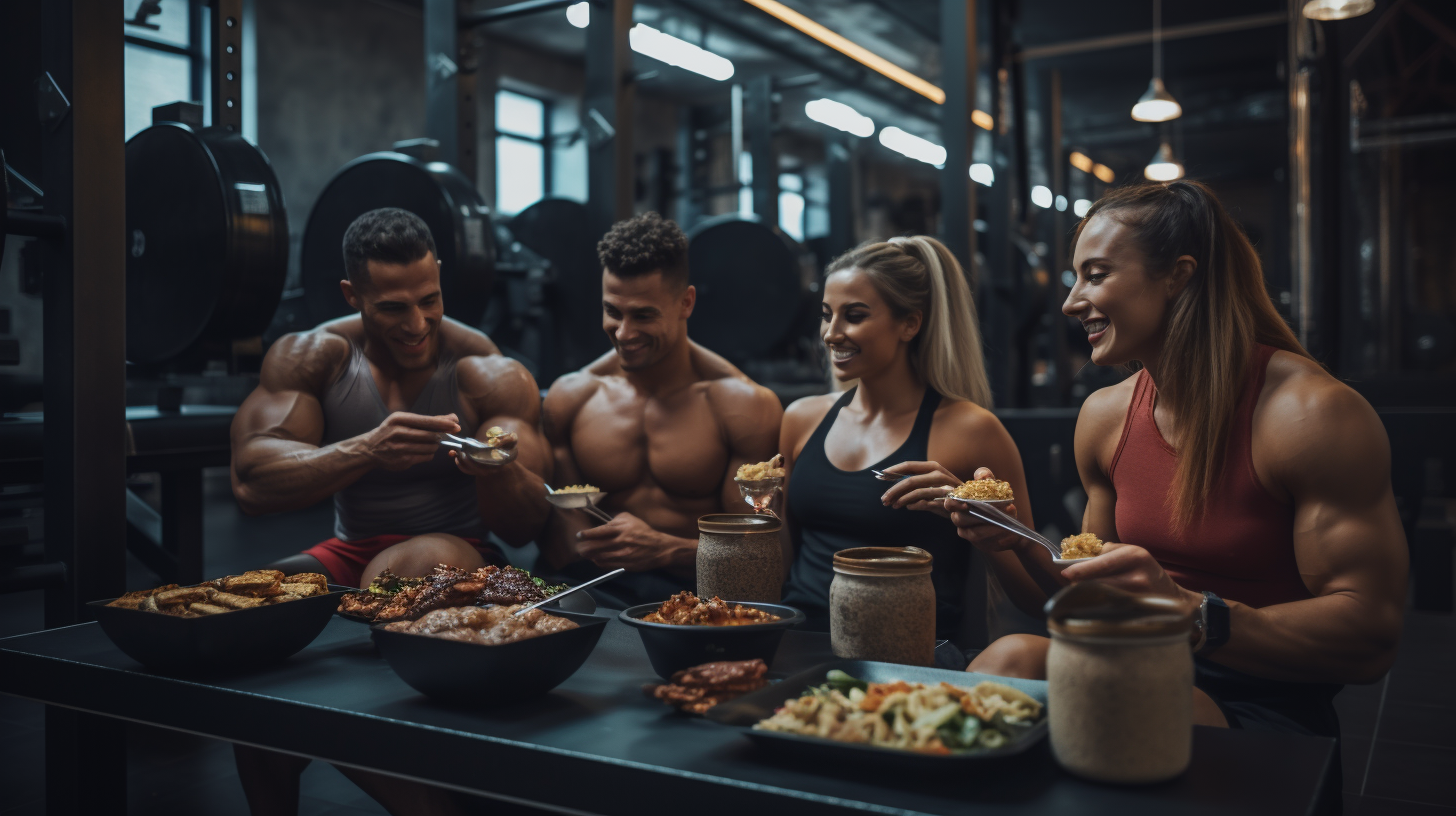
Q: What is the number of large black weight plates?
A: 4